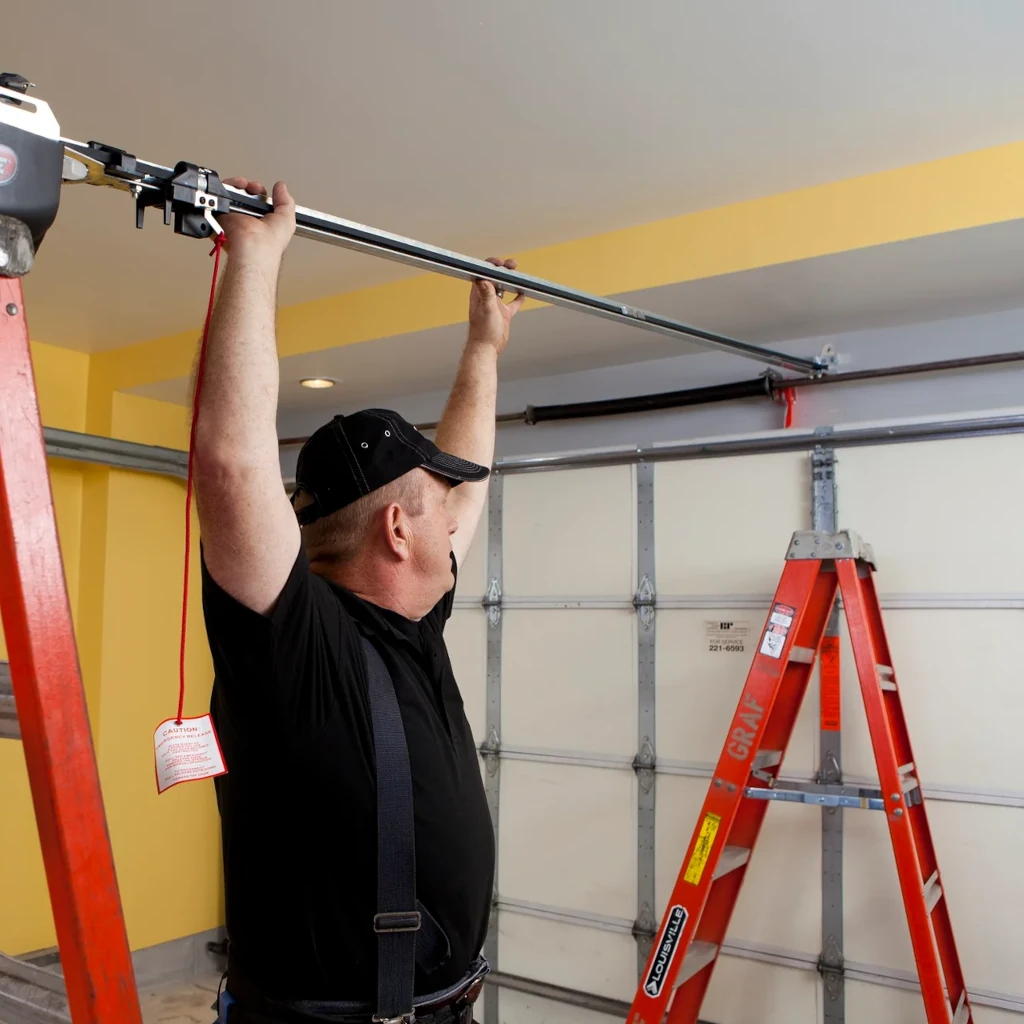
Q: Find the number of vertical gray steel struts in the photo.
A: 3